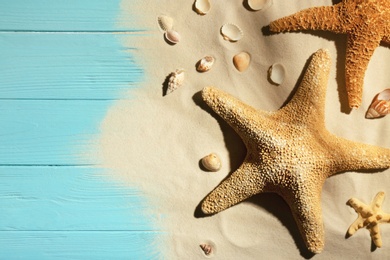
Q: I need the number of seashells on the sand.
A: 12